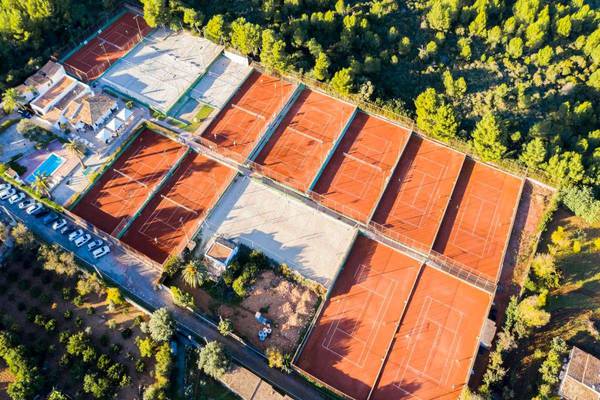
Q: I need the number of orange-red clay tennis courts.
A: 10